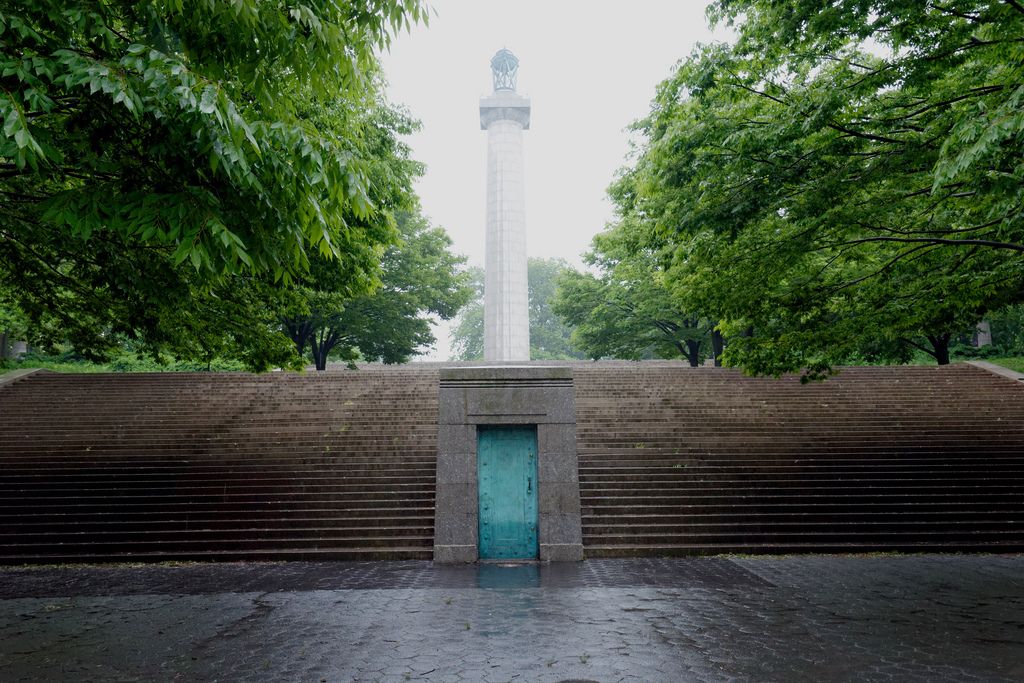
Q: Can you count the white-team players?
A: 0